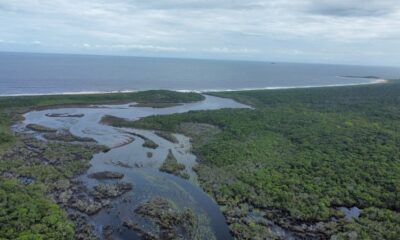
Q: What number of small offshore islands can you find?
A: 1